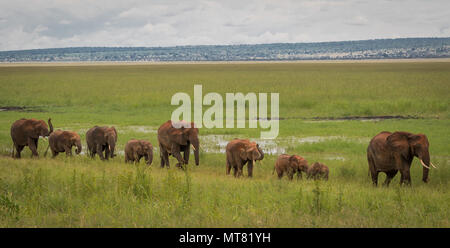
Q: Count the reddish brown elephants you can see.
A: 9